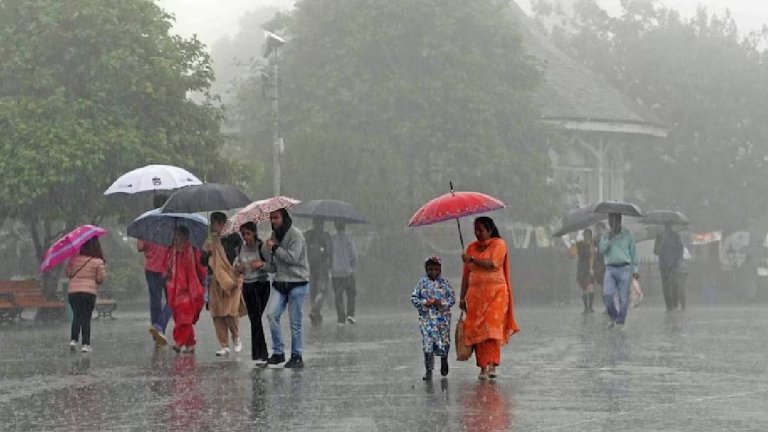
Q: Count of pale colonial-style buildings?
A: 1